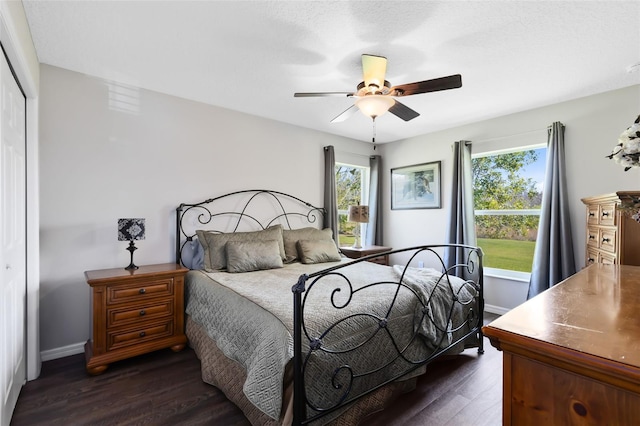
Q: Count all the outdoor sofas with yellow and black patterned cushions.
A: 0